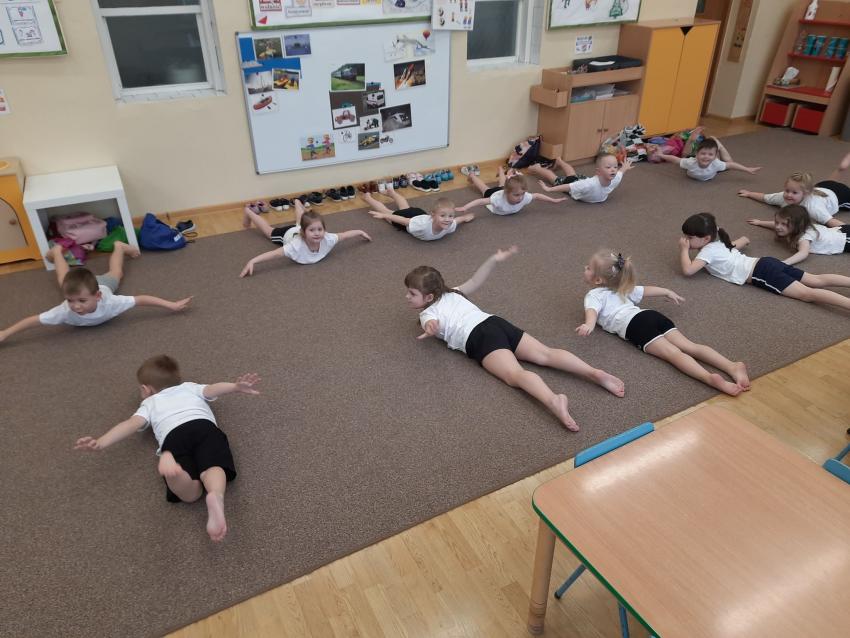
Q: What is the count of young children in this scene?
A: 12